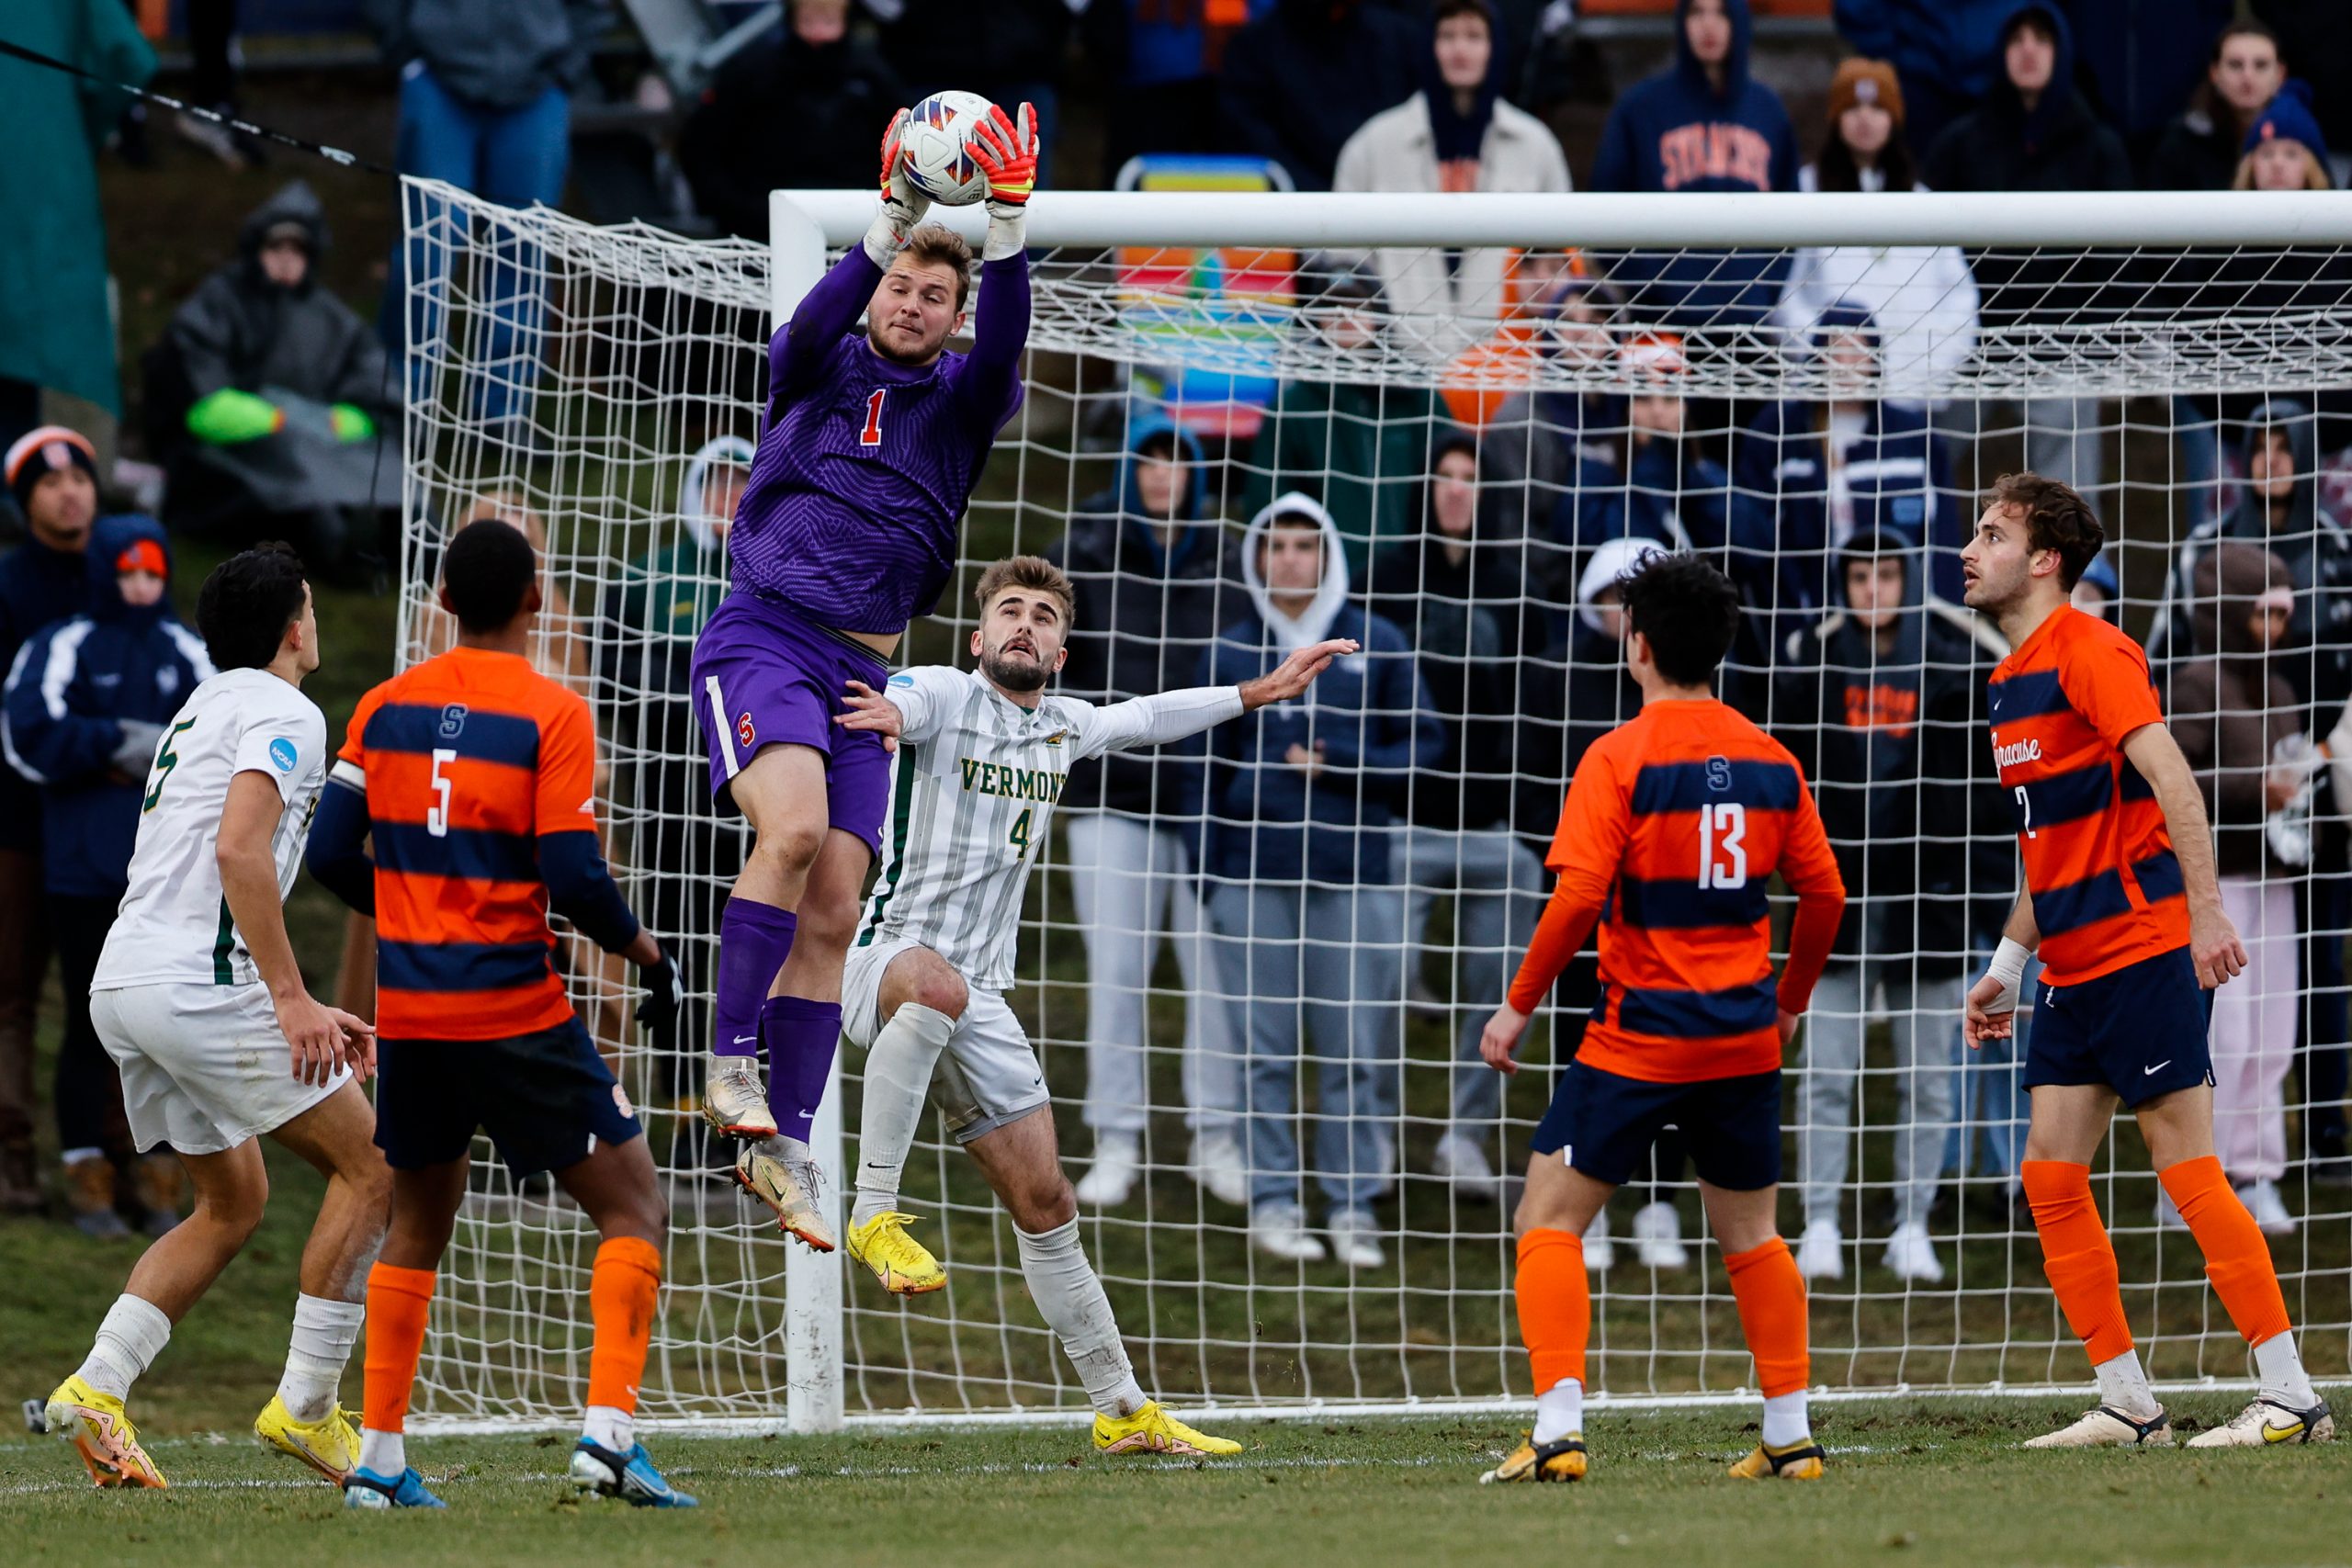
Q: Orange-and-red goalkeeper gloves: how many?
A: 2